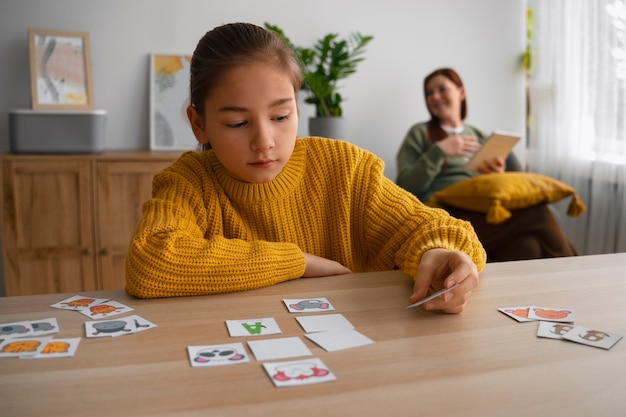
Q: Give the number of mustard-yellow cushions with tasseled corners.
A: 1